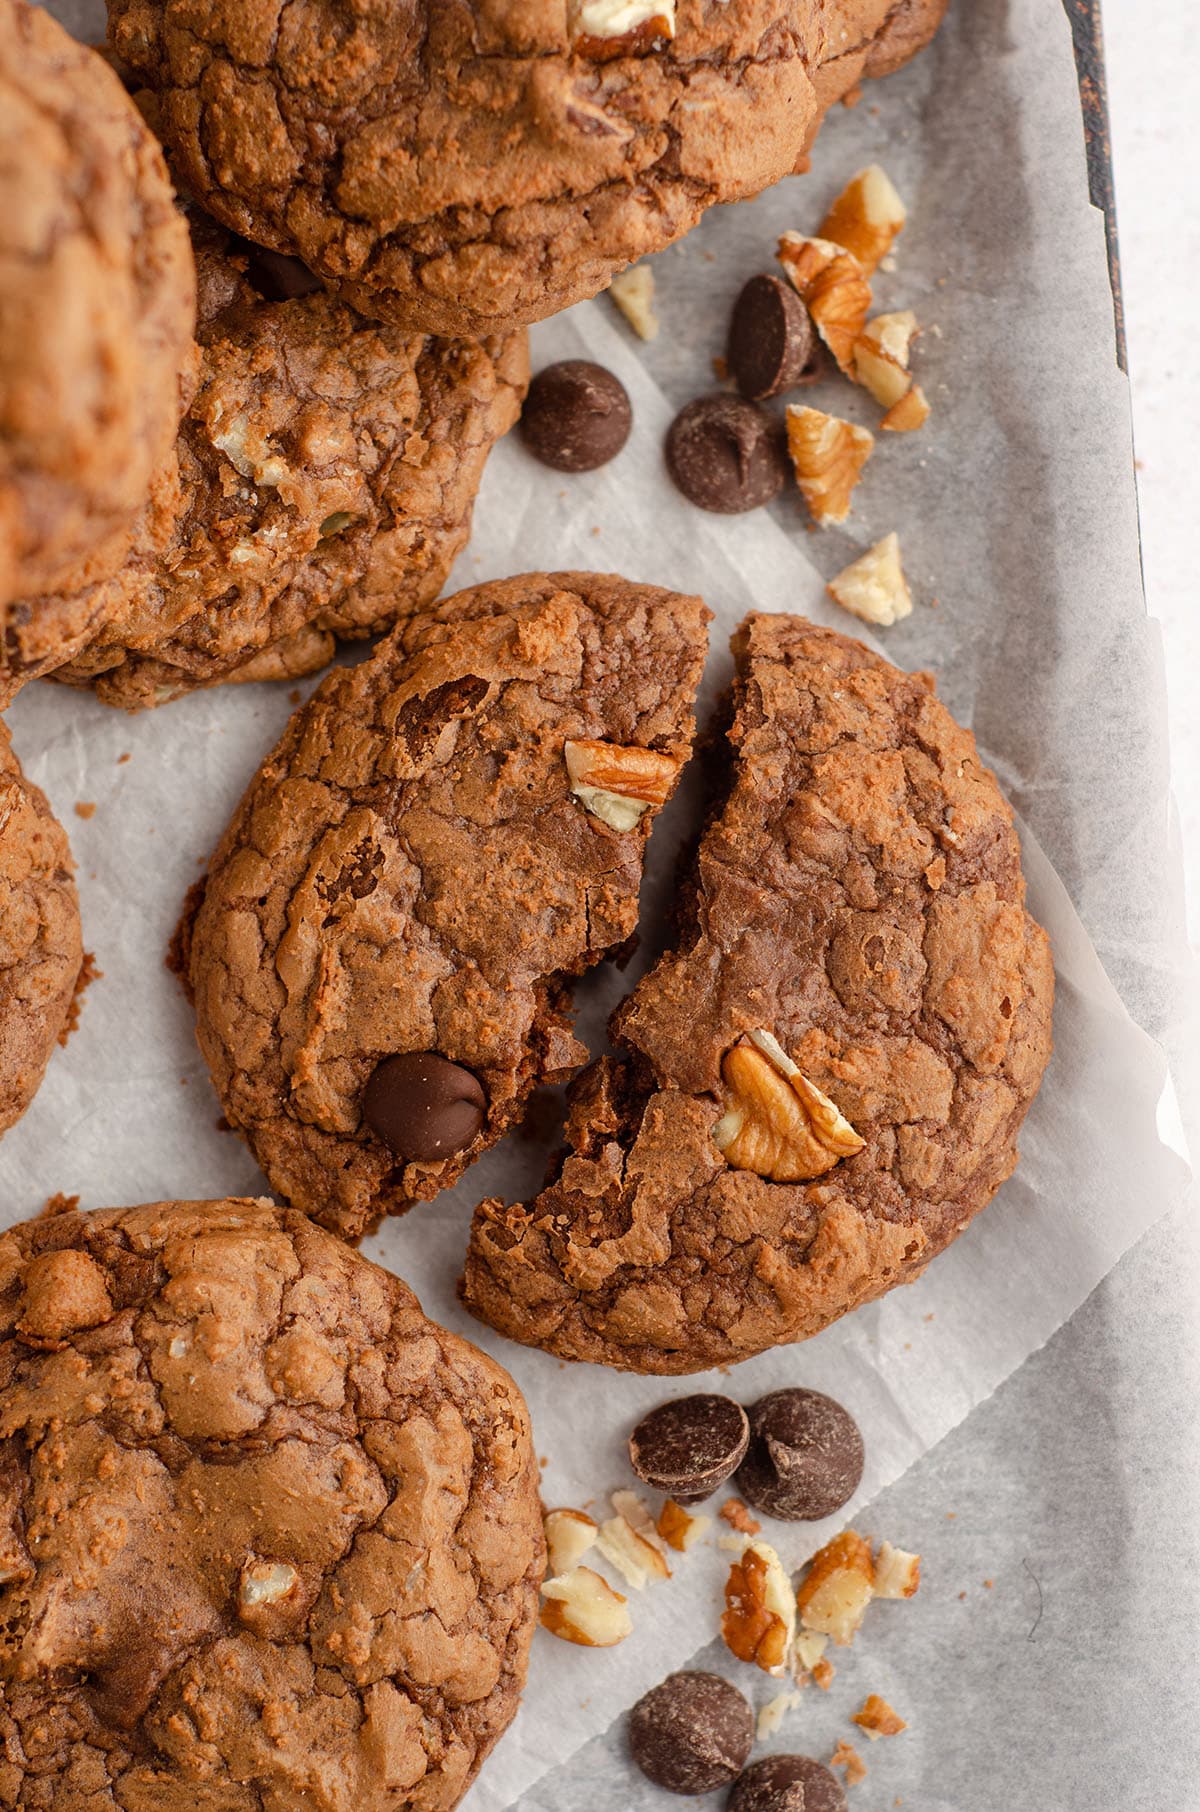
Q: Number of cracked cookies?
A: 1